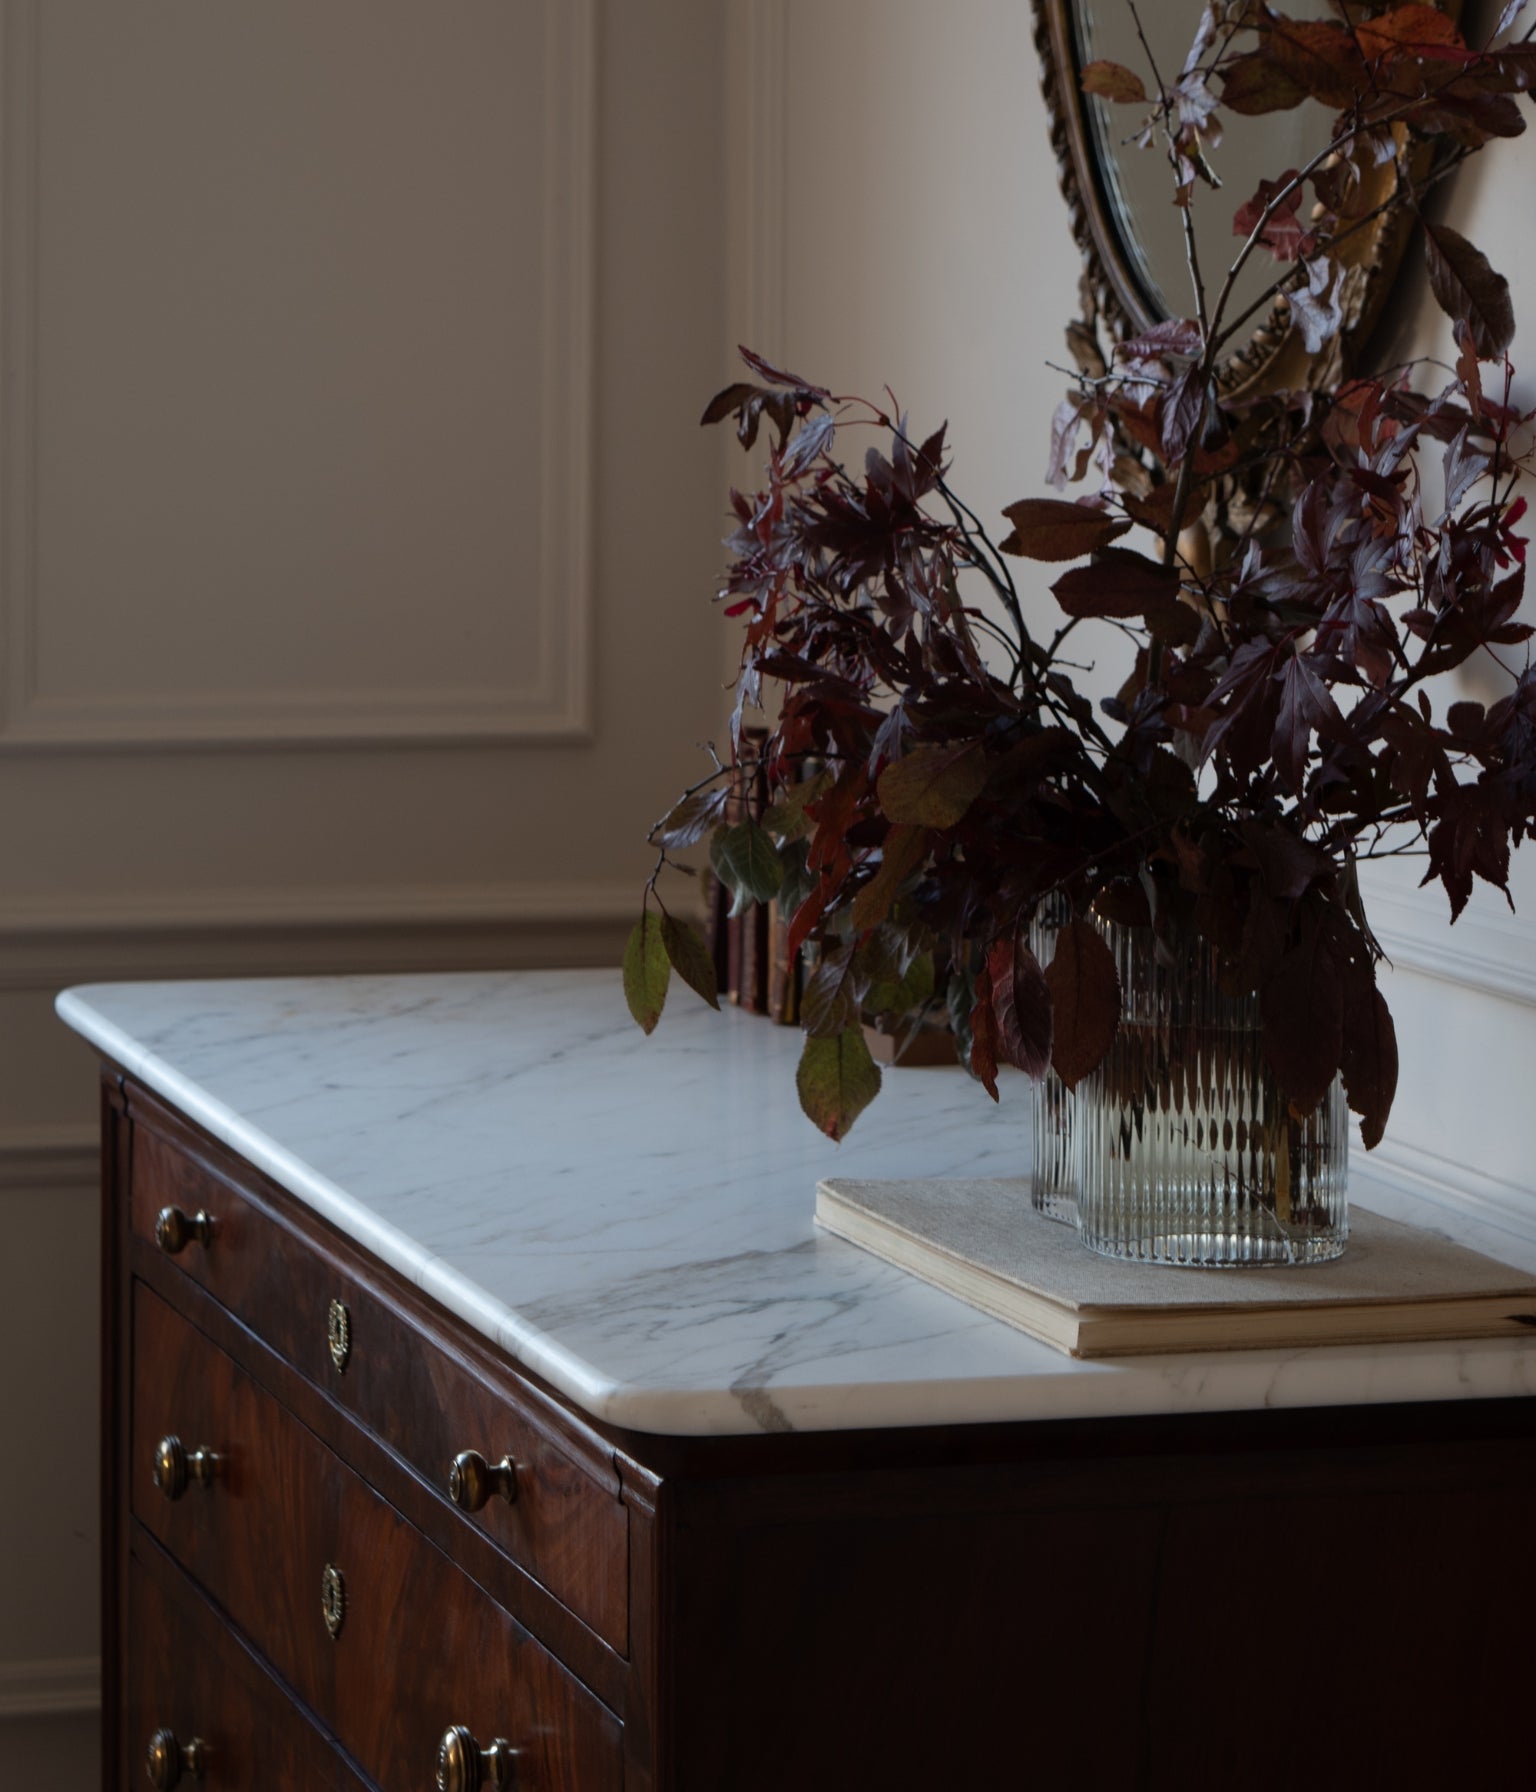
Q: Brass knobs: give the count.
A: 5